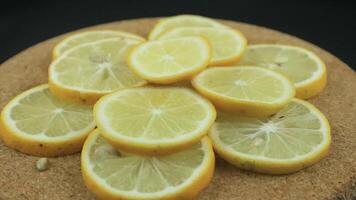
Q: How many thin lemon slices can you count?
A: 11